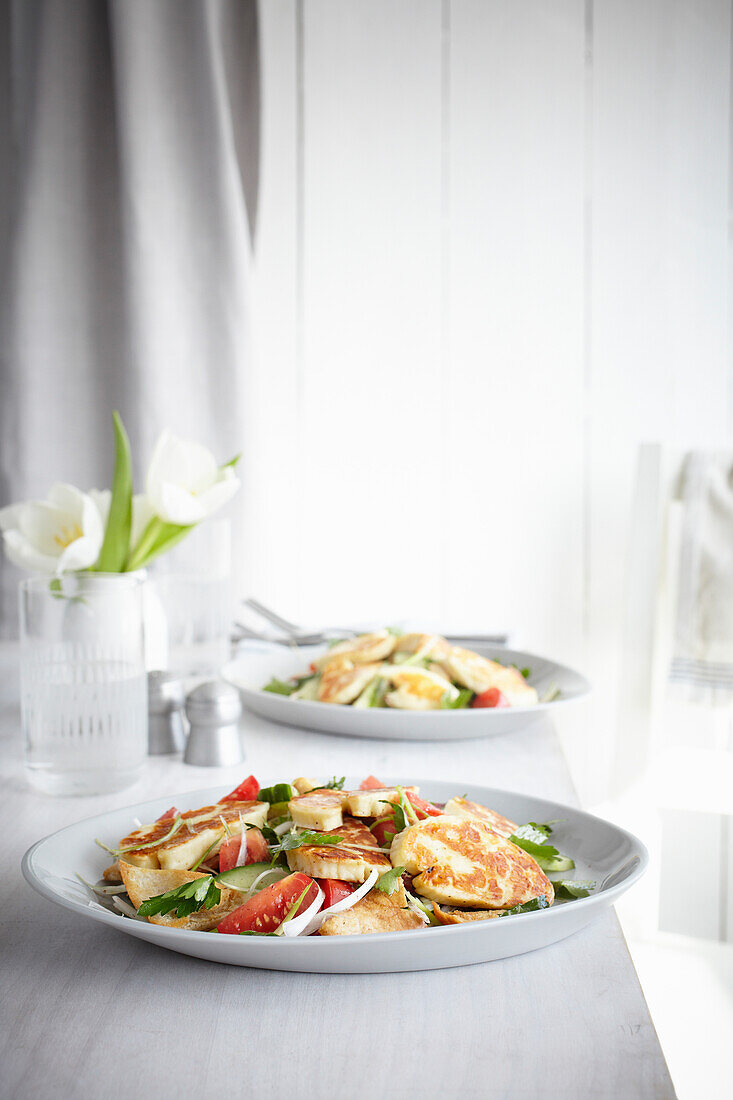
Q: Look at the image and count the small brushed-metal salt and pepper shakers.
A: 2